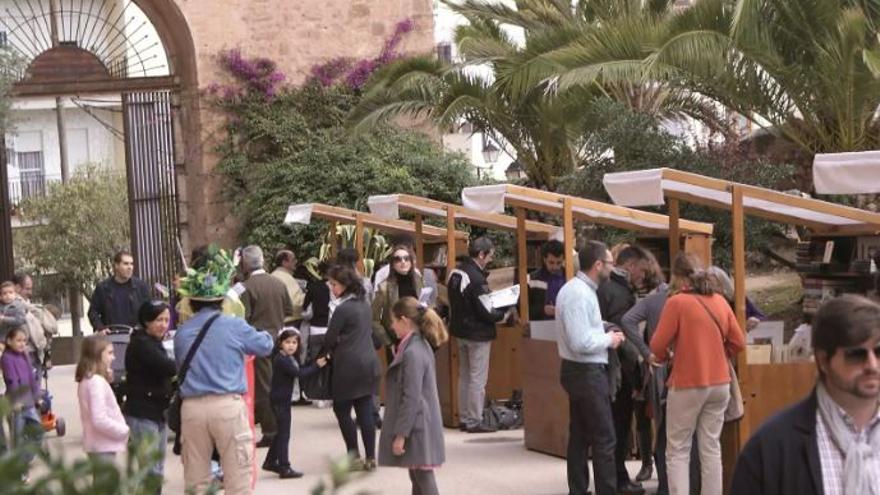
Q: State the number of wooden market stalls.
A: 5